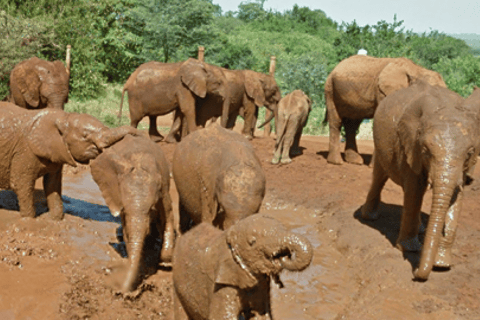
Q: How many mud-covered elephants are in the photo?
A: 10